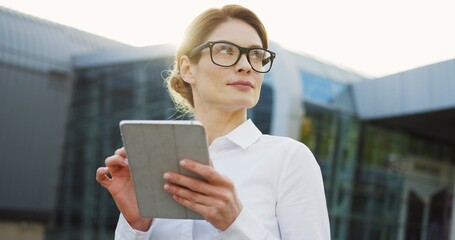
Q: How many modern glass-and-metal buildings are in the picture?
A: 1